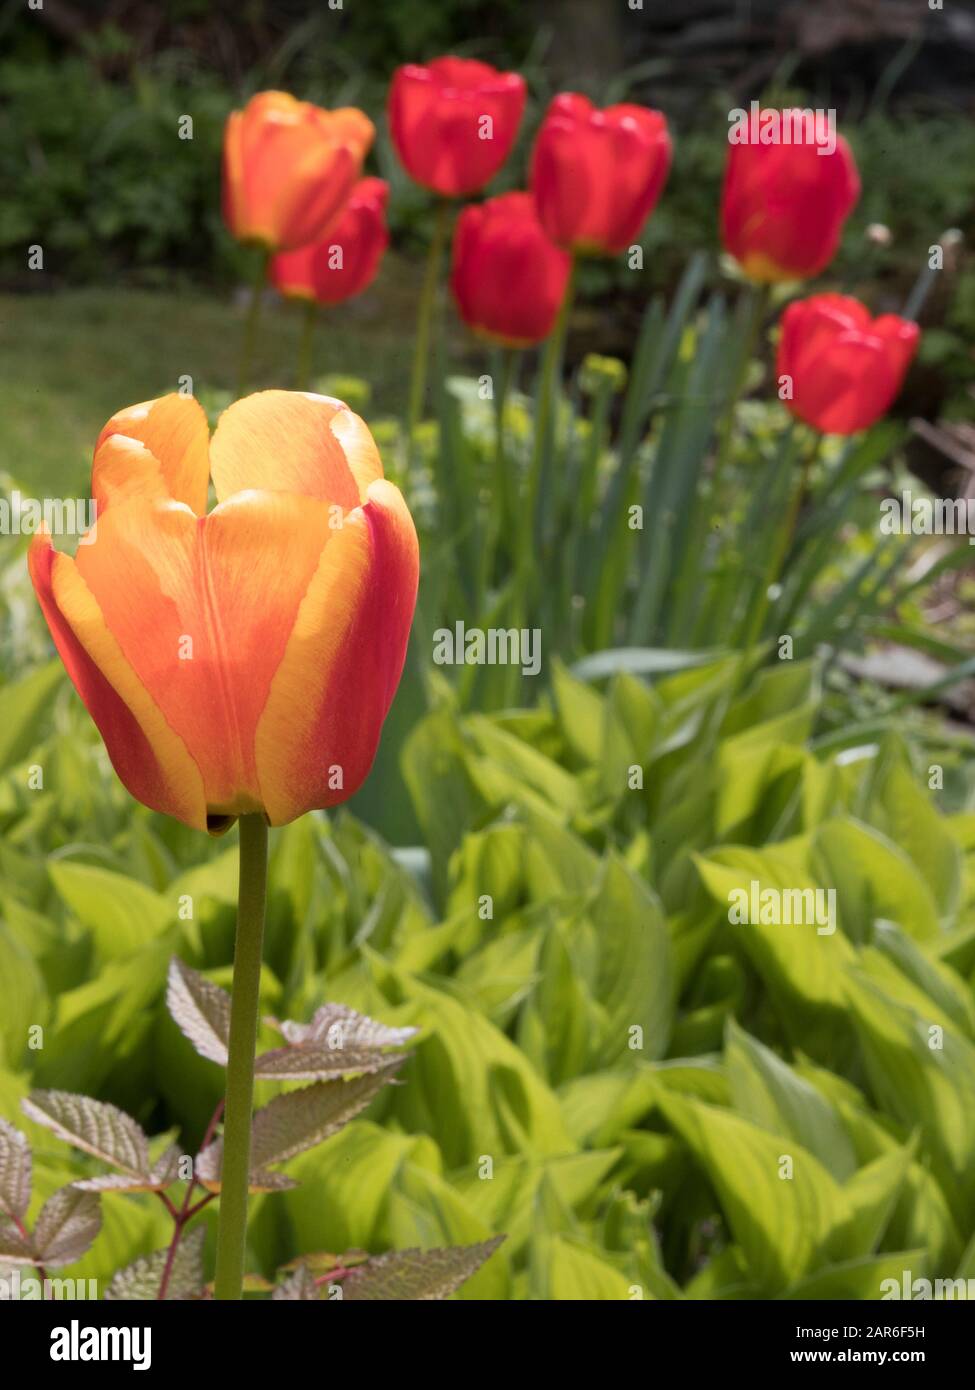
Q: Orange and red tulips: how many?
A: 8